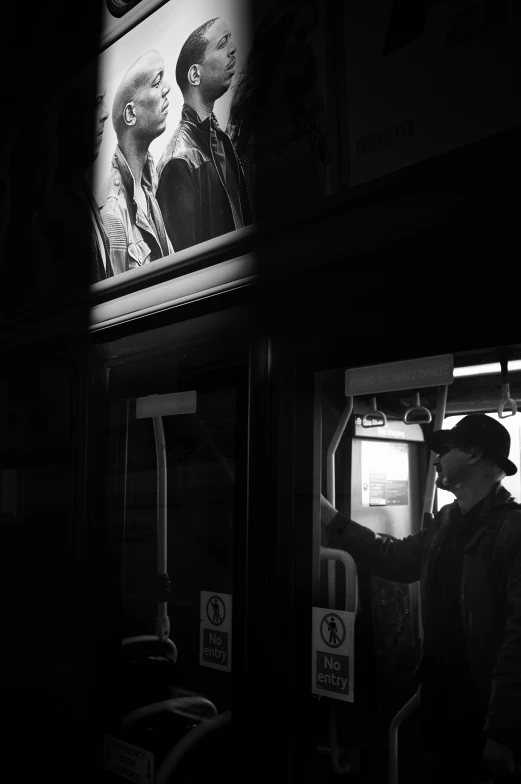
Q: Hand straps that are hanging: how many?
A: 3